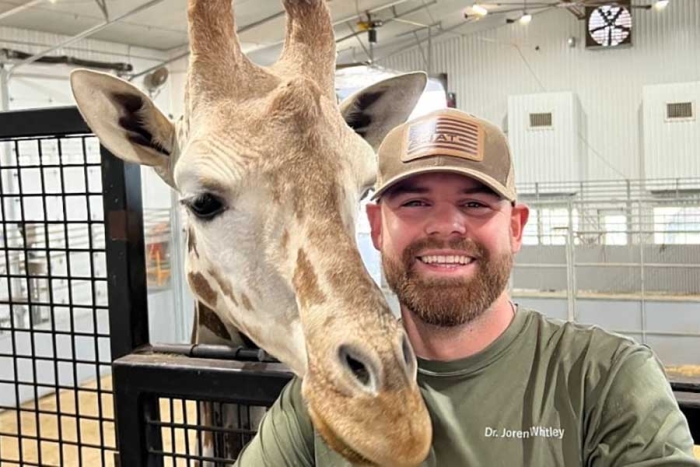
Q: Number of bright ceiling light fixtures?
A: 3